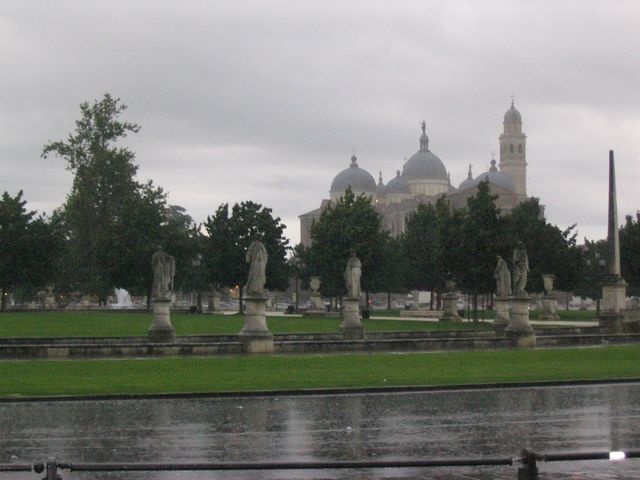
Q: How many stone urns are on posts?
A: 3